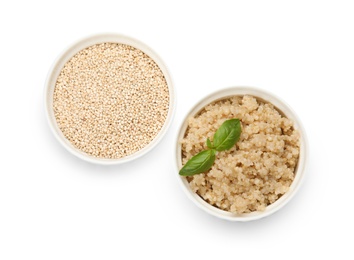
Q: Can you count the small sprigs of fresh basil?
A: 1